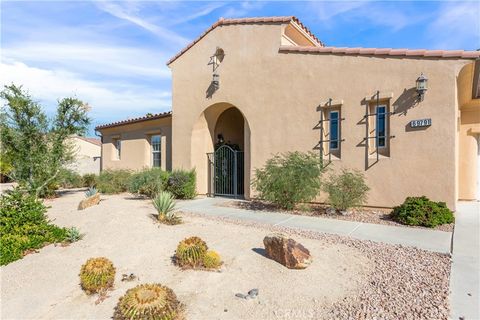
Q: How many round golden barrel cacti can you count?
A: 4